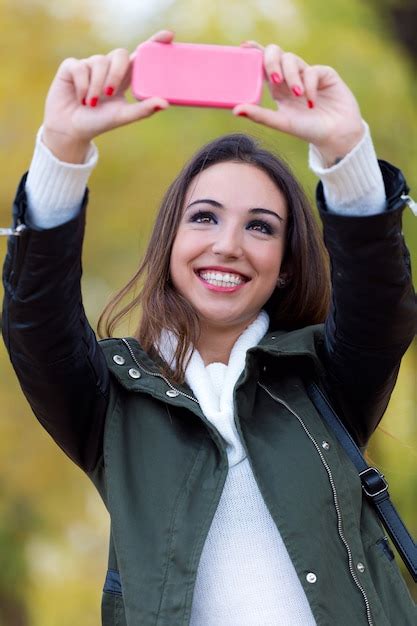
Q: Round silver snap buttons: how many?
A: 6